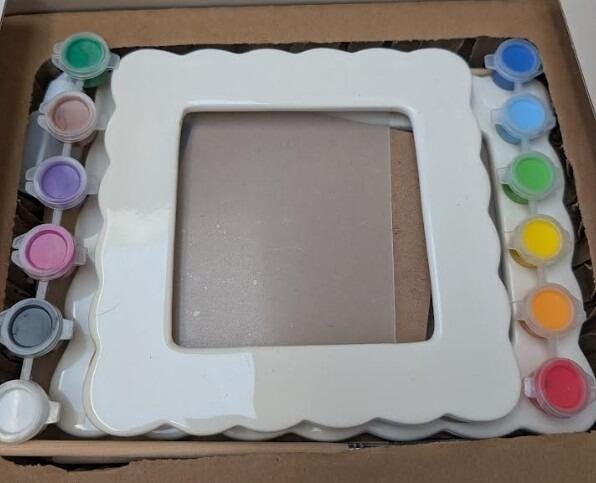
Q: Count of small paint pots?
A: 12